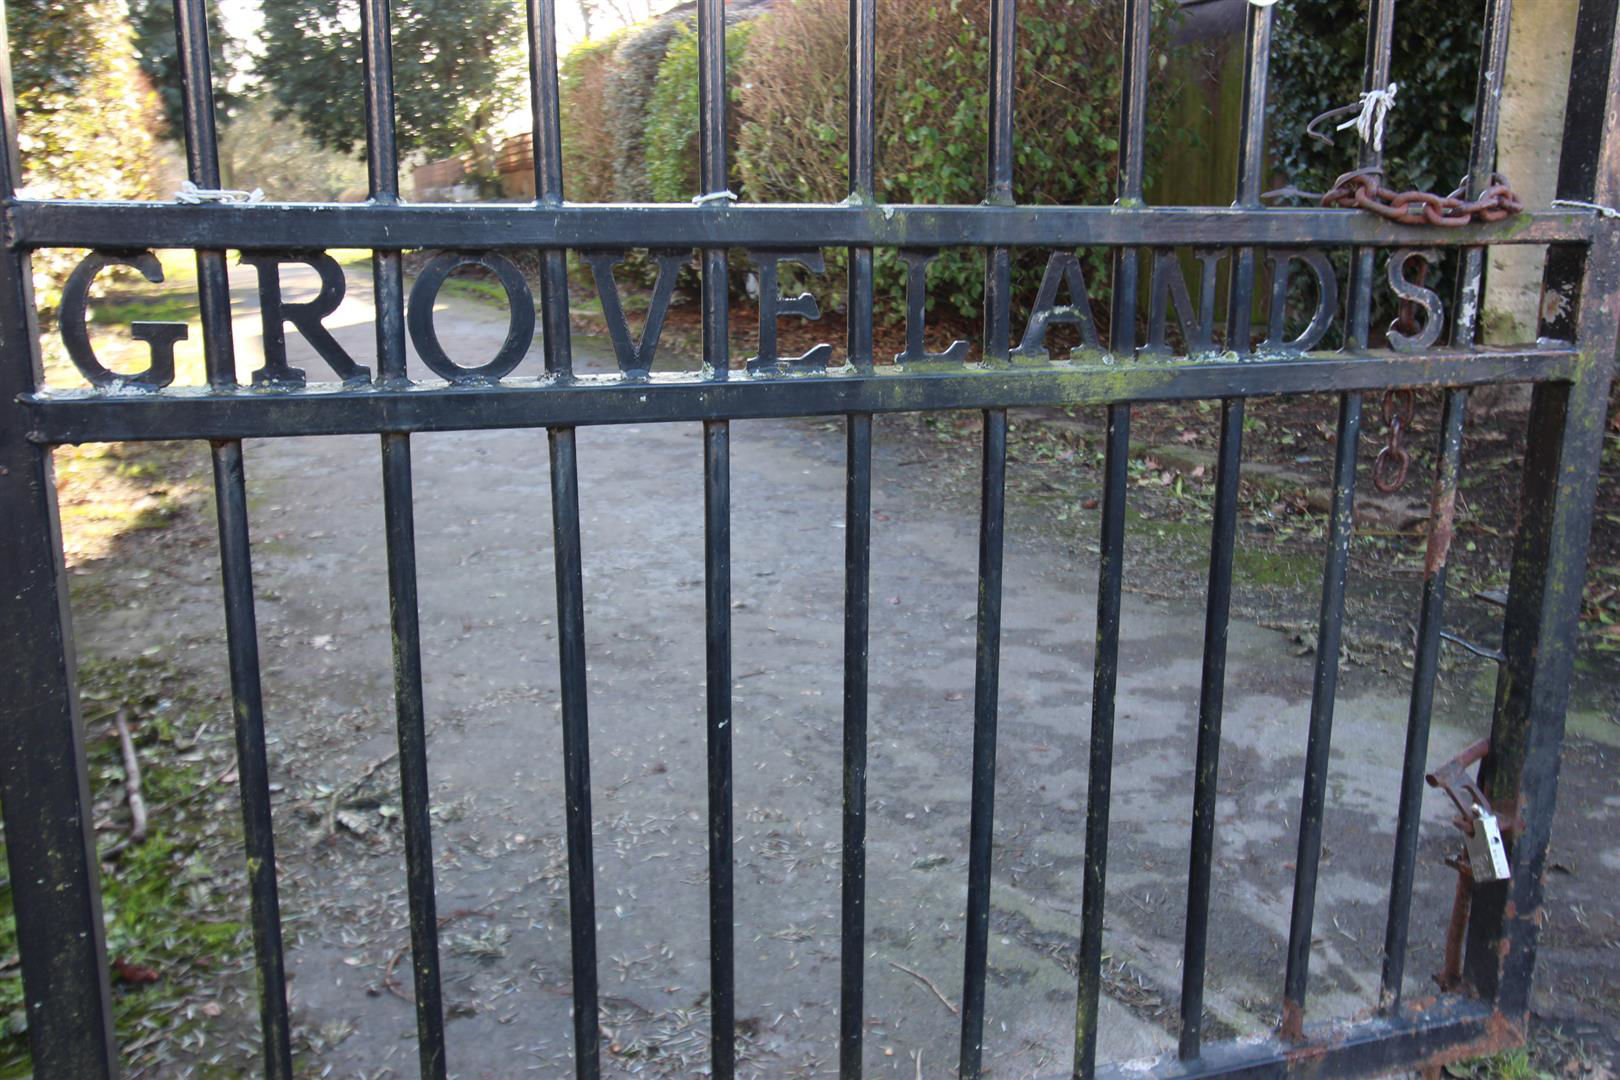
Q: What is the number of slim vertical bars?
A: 10